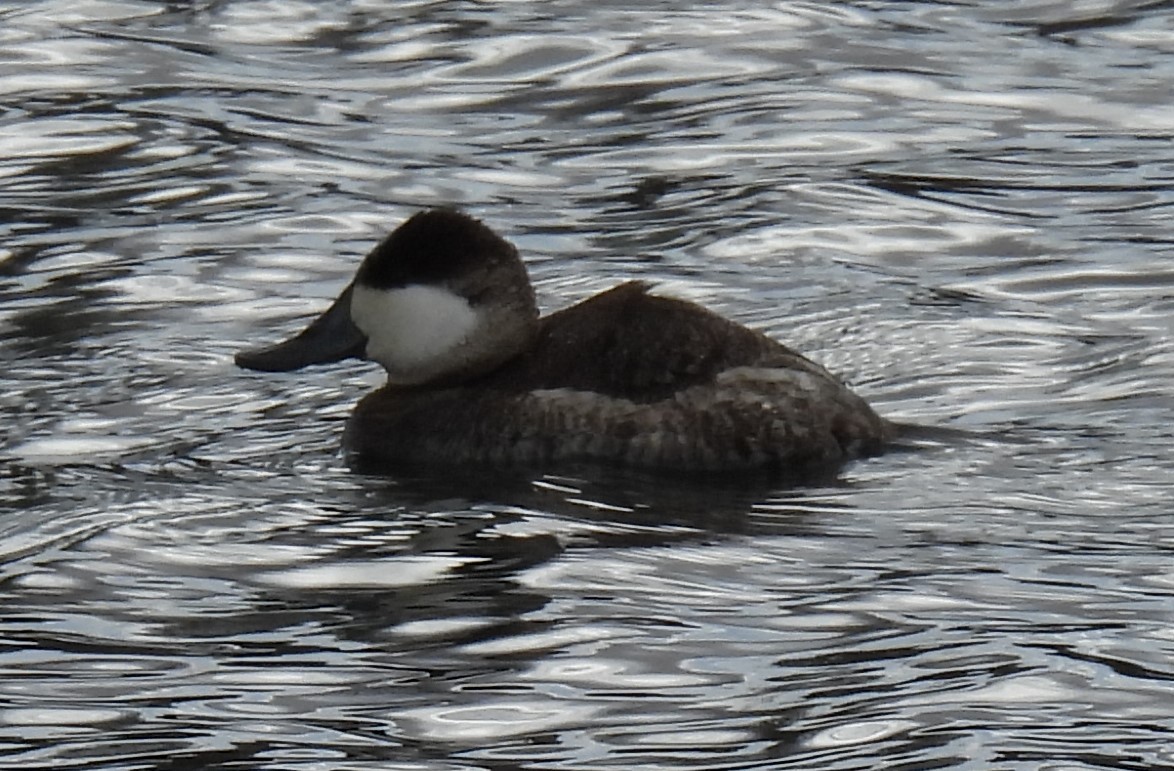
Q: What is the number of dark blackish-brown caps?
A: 1